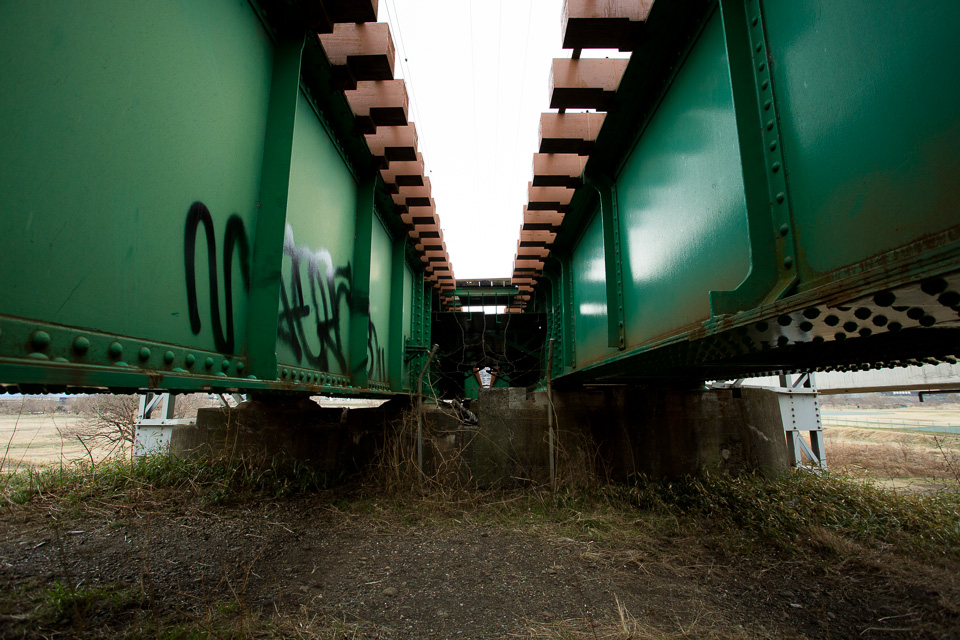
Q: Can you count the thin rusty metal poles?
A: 2